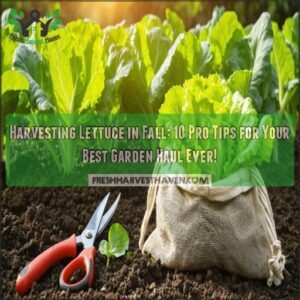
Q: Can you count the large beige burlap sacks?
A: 1